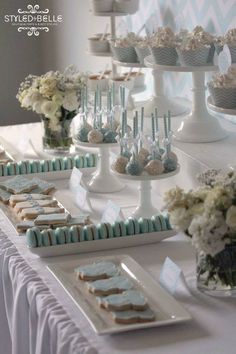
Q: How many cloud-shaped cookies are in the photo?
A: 4